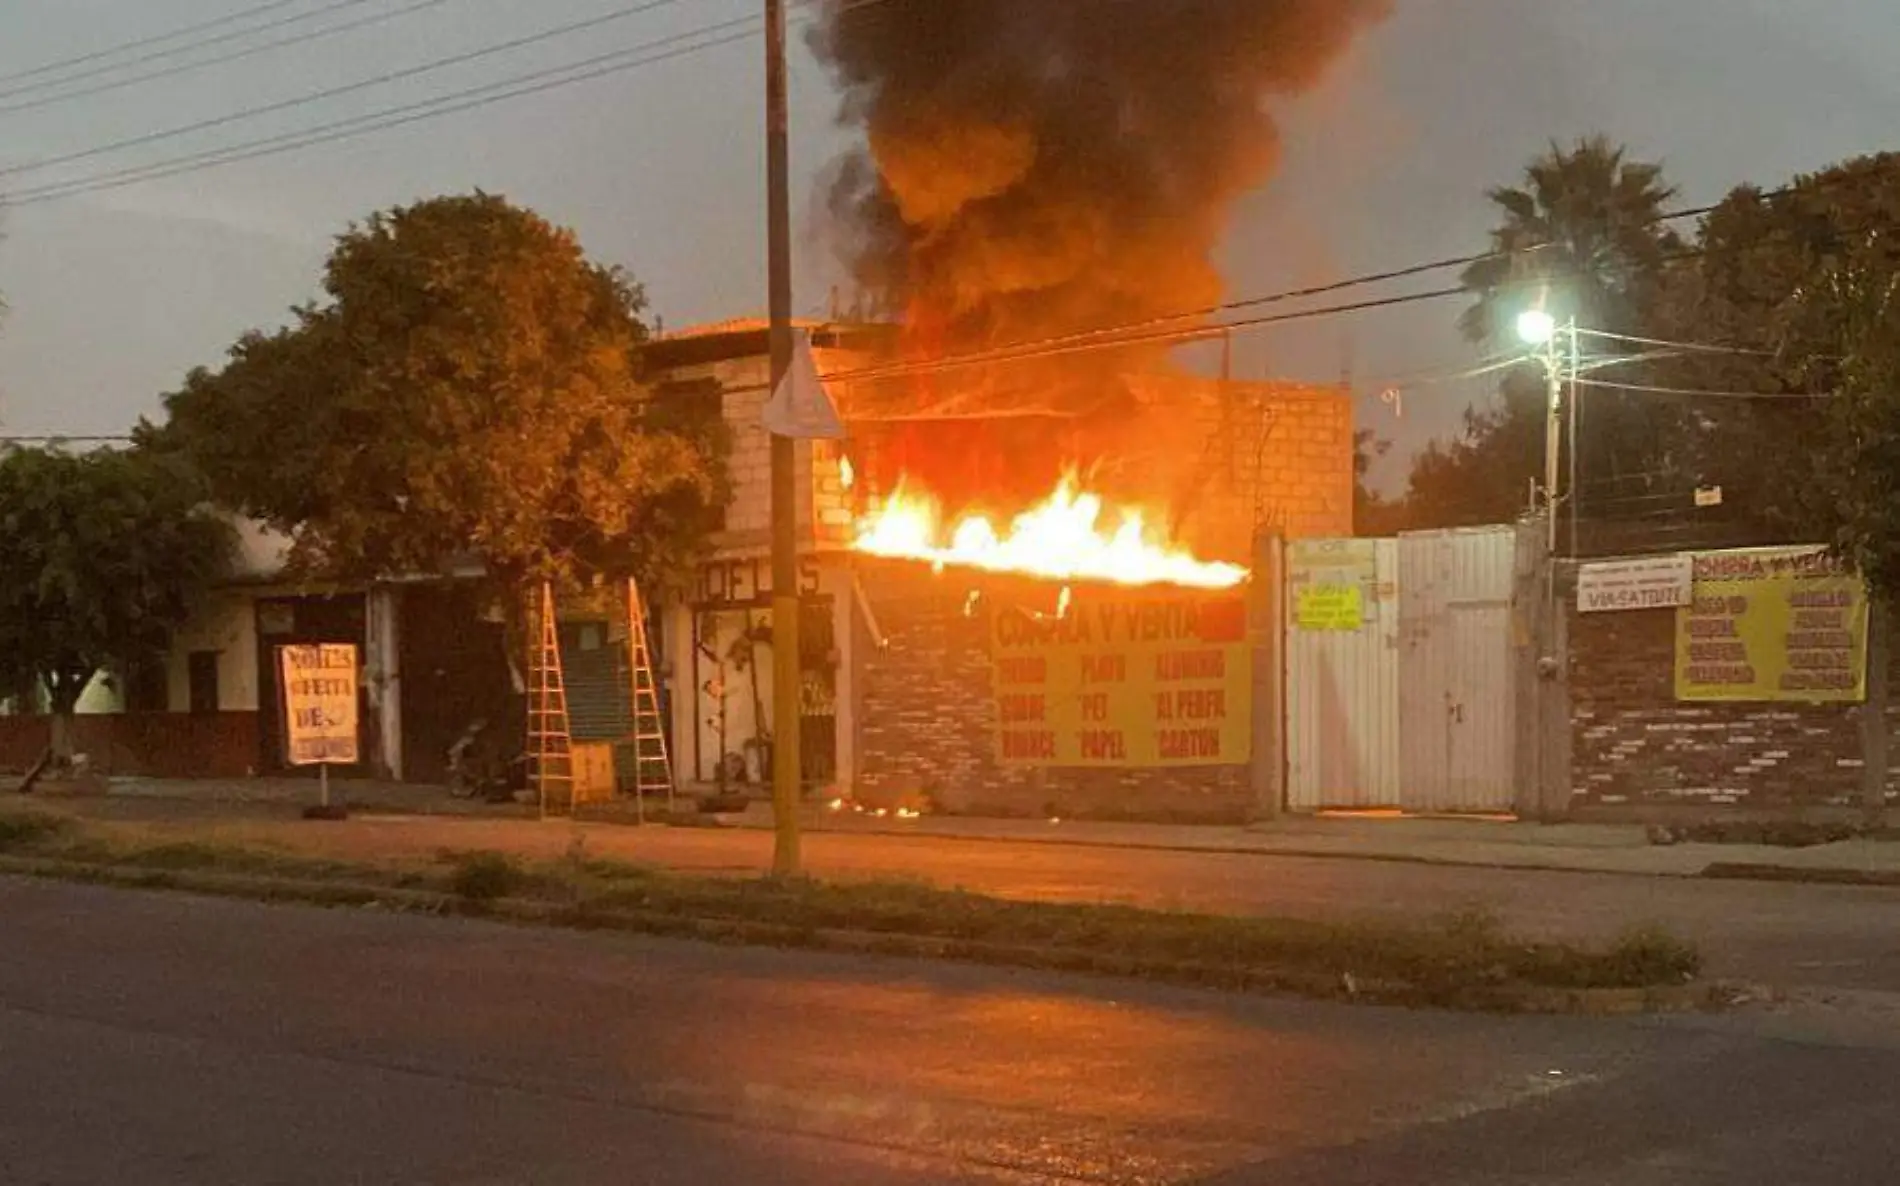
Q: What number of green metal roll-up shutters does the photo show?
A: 1